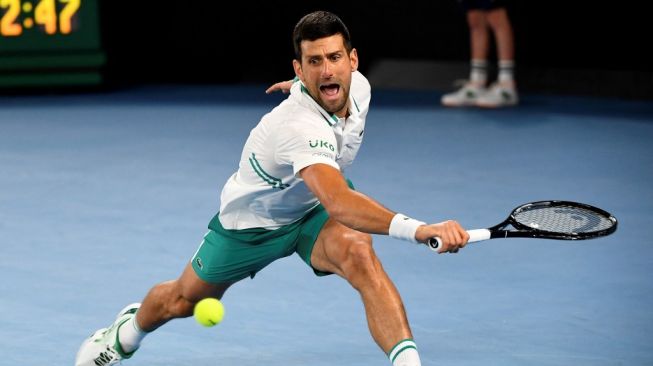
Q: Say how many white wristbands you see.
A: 1